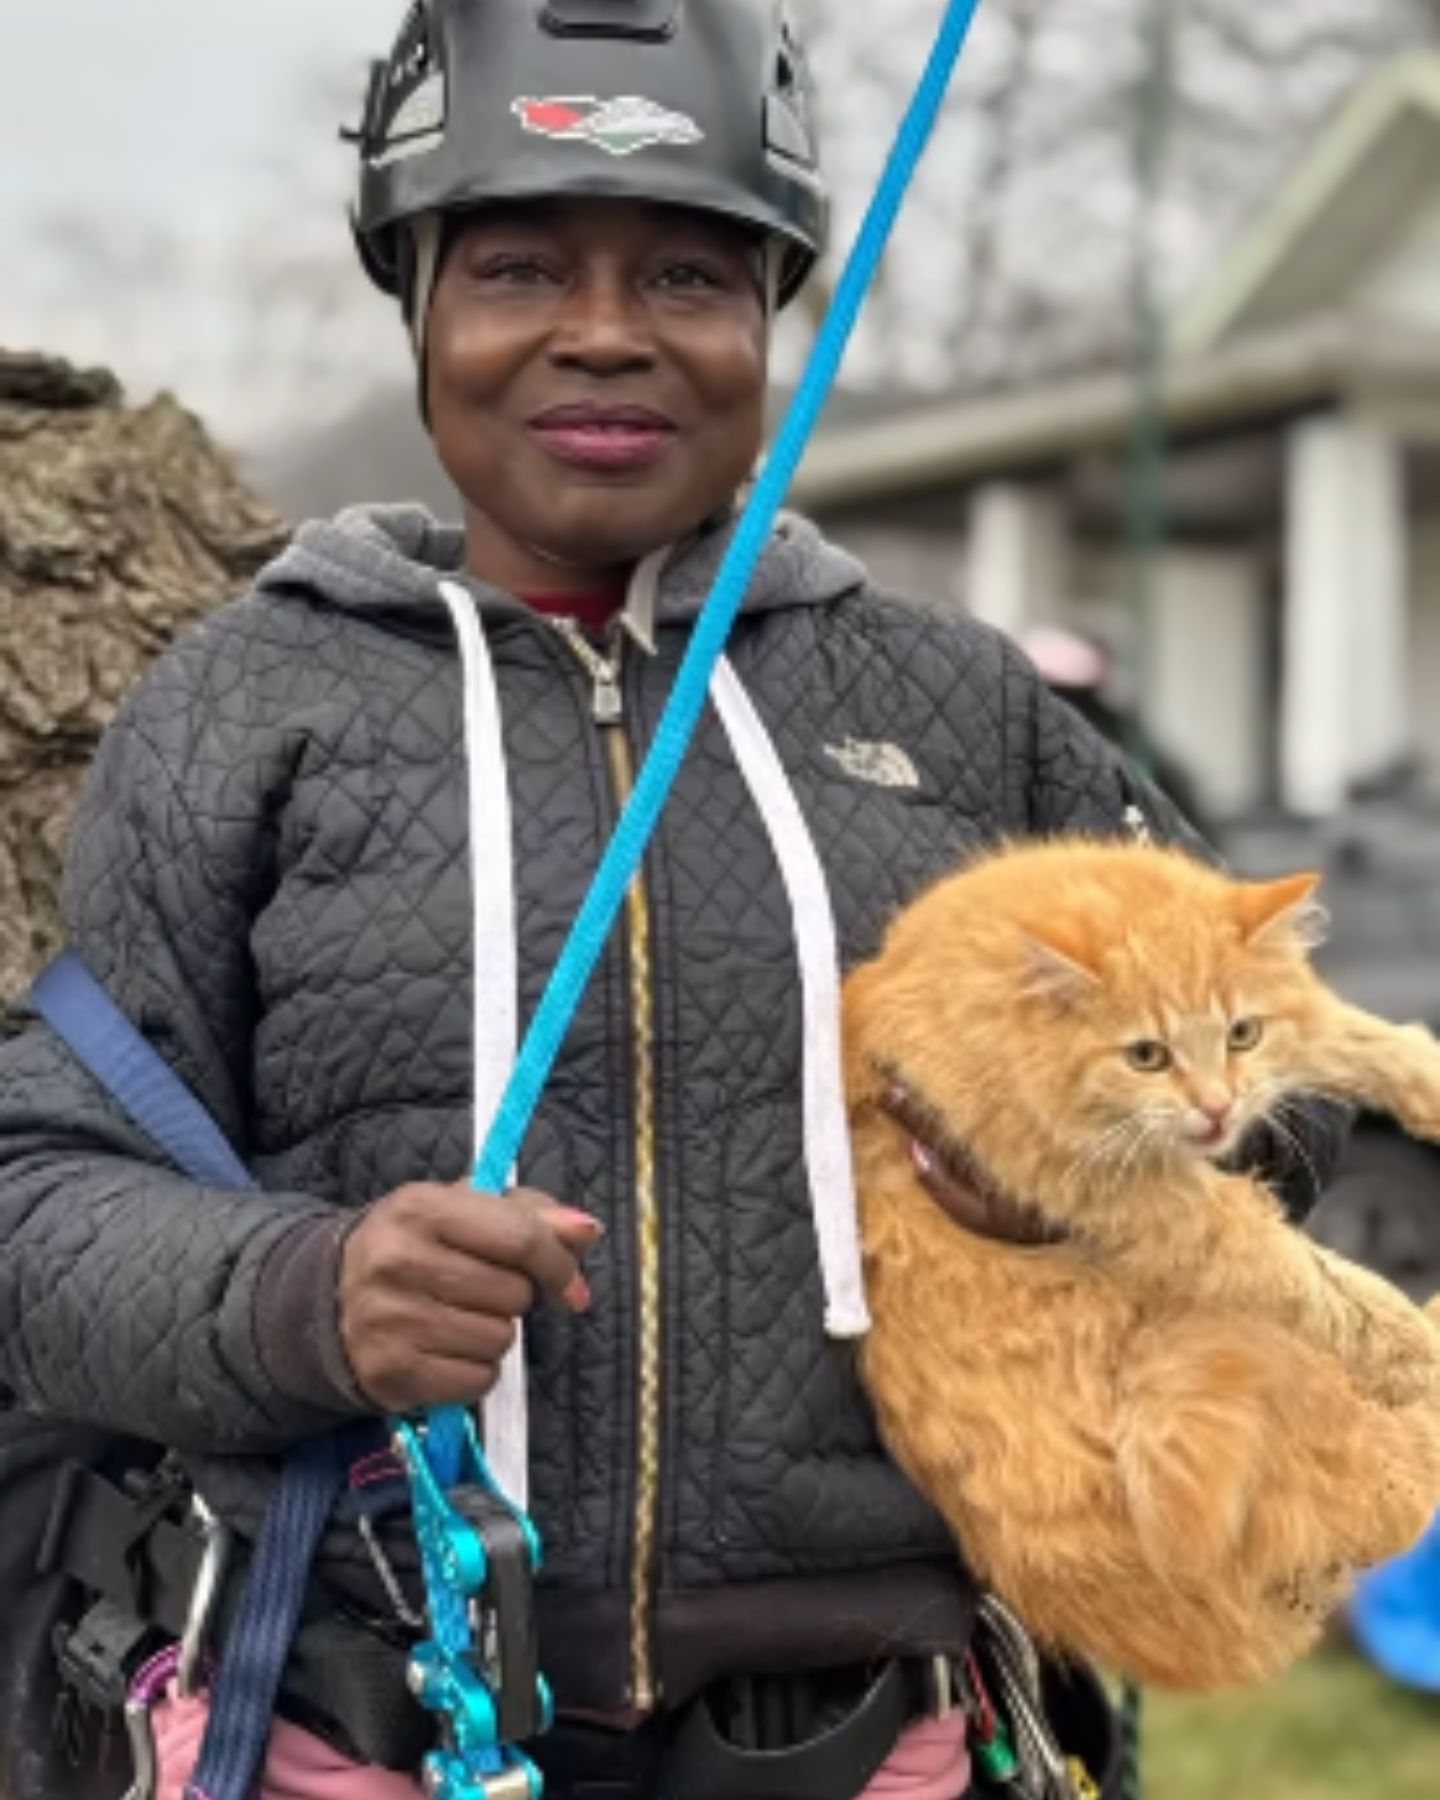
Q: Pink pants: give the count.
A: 1